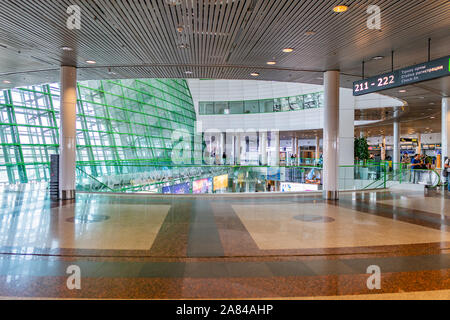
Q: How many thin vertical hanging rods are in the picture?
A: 3